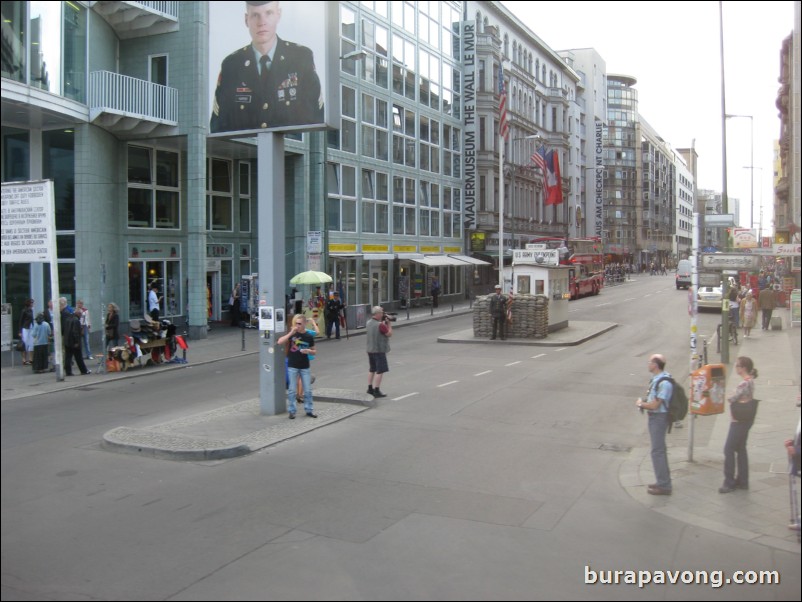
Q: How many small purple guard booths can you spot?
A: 0